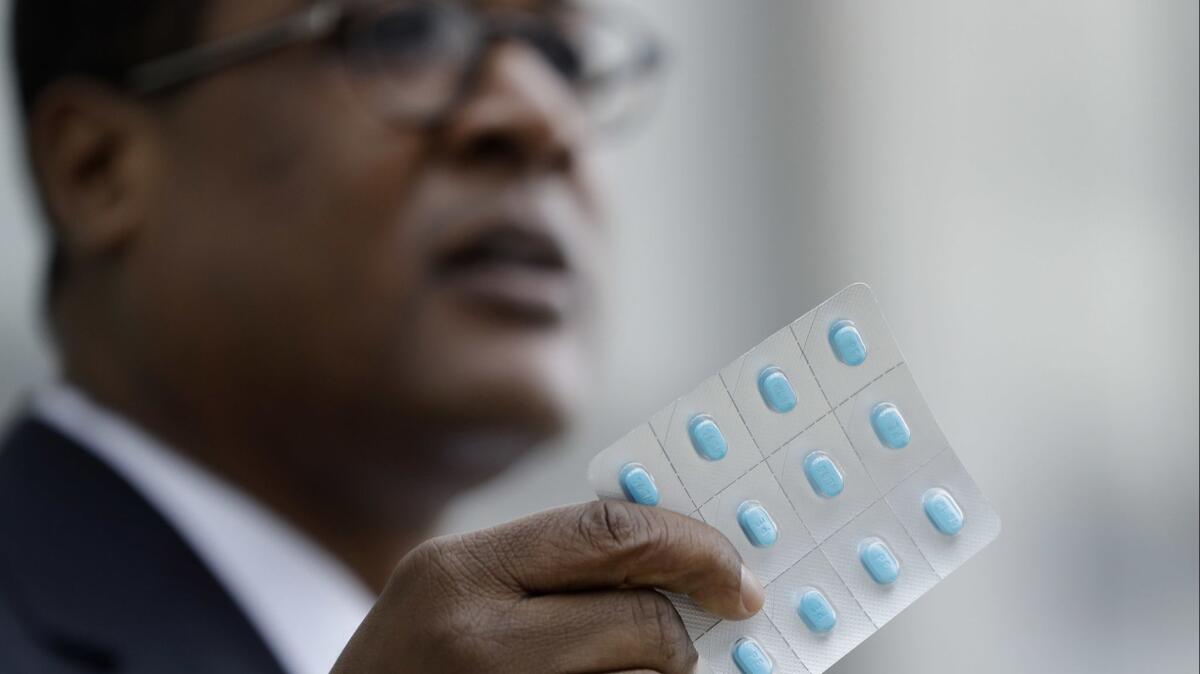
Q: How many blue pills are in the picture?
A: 11